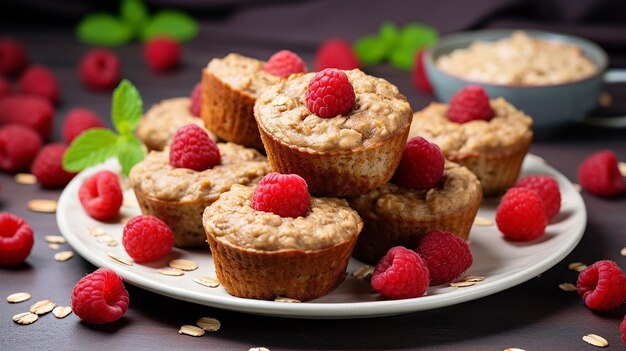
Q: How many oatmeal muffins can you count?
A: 7